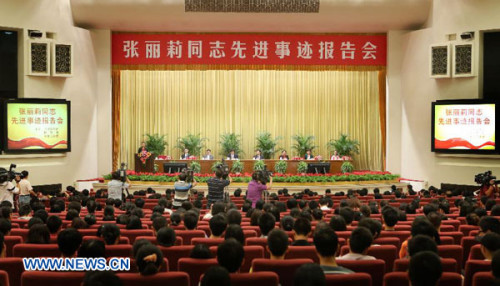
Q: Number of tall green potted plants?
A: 6